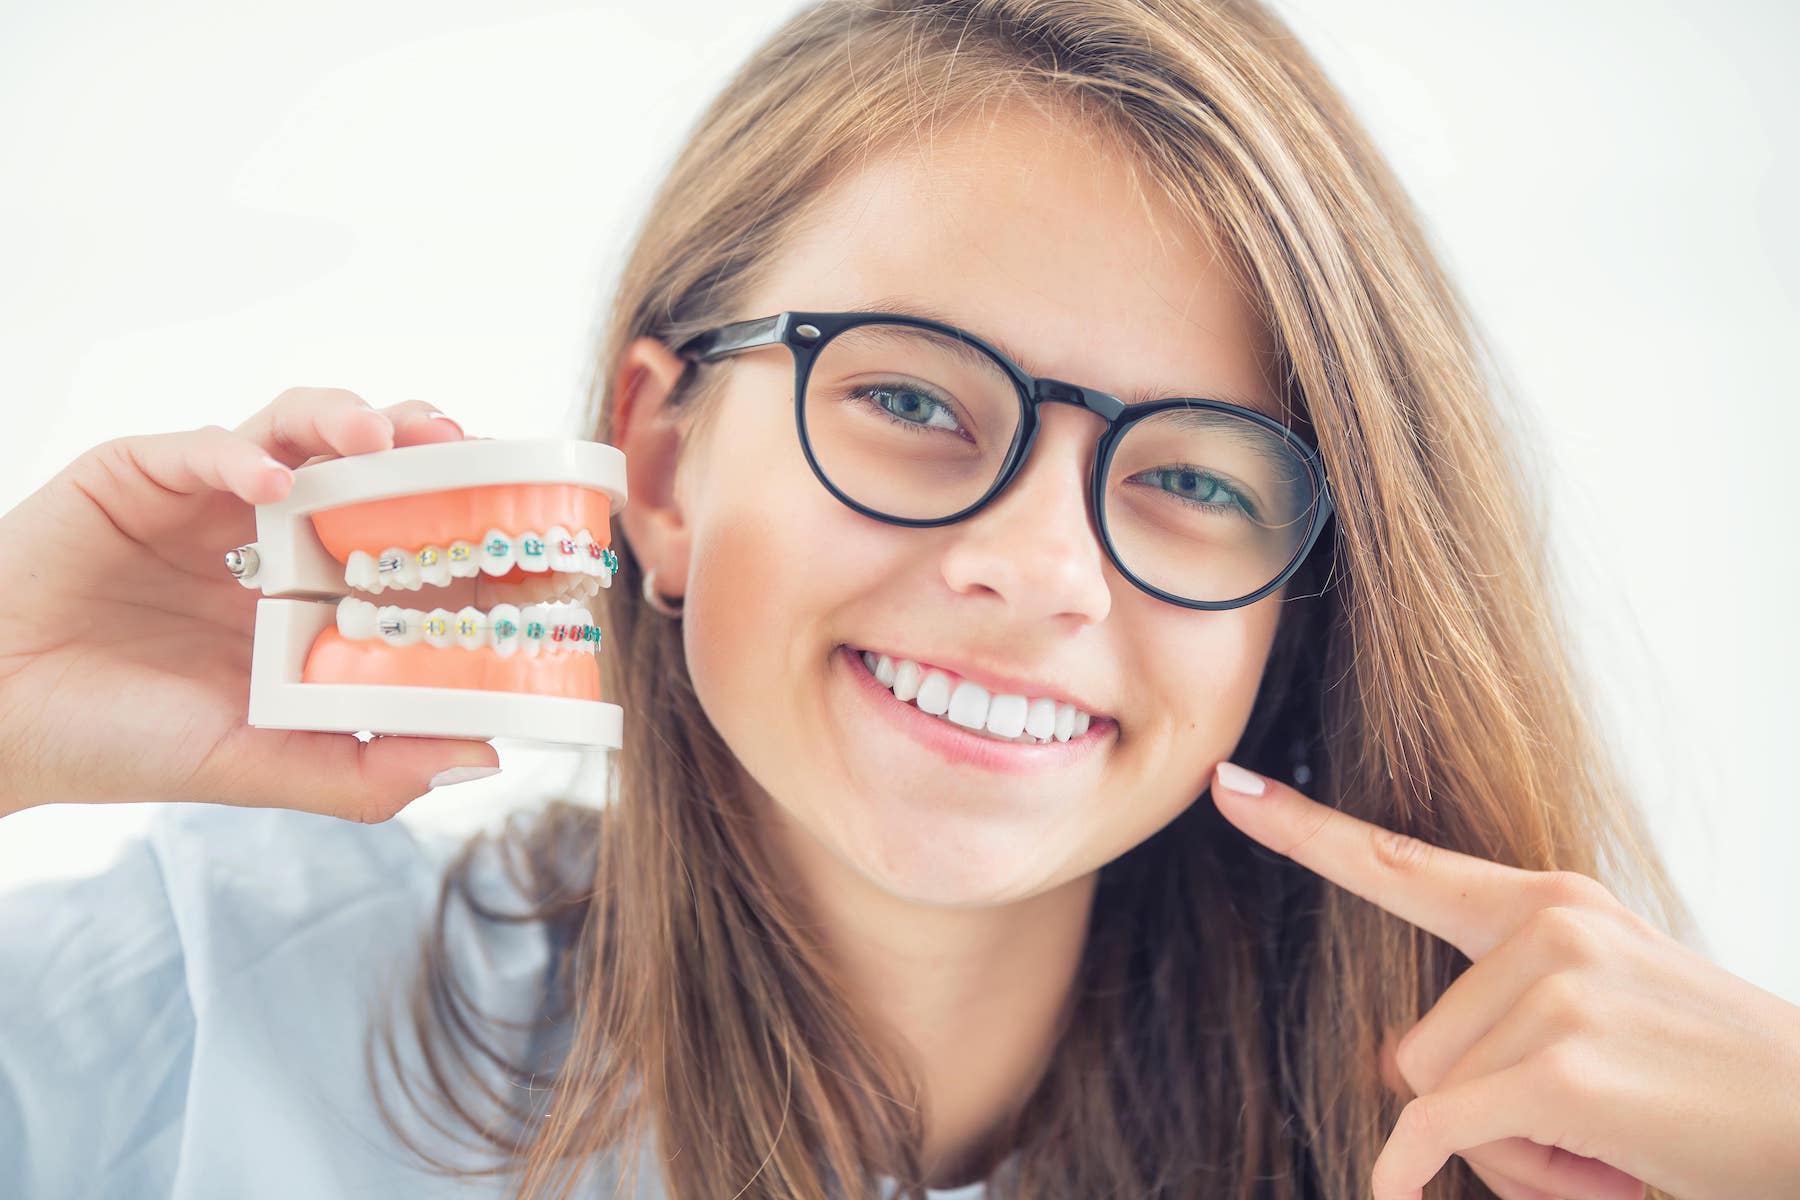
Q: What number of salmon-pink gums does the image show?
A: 2